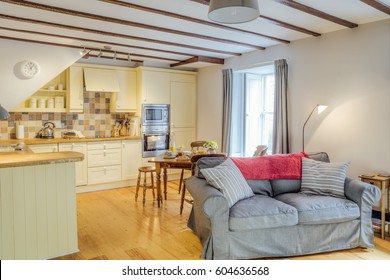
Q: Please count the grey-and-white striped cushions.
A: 2